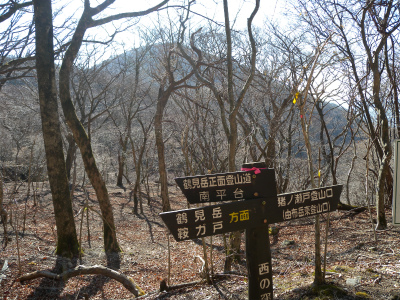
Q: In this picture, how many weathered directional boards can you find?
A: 3